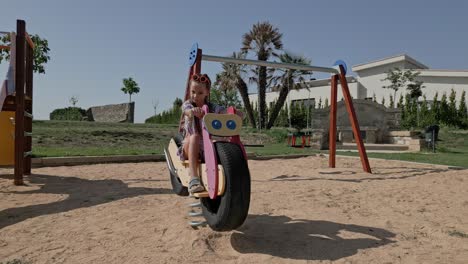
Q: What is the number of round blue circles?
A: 4